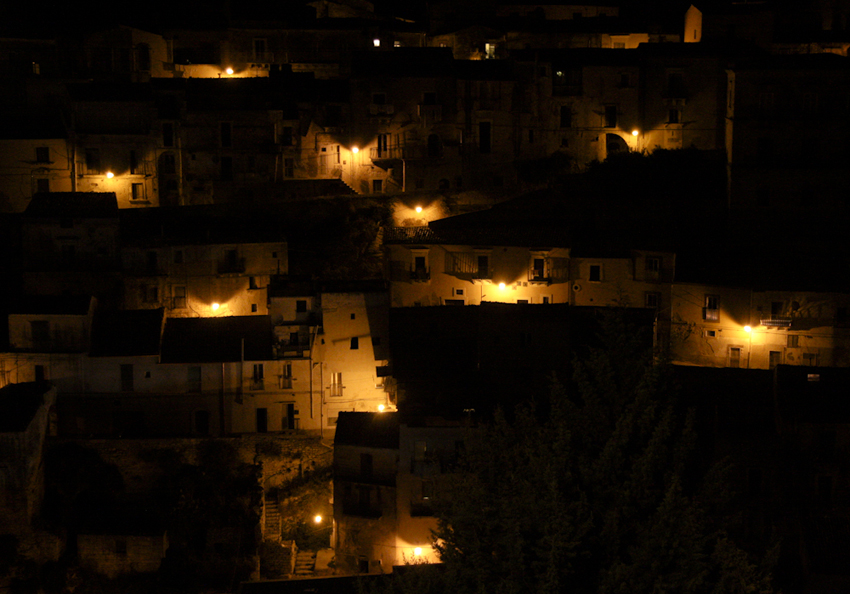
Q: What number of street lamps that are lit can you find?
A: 11